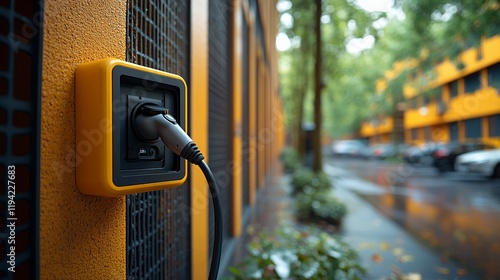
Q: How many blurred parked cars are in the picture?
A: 5